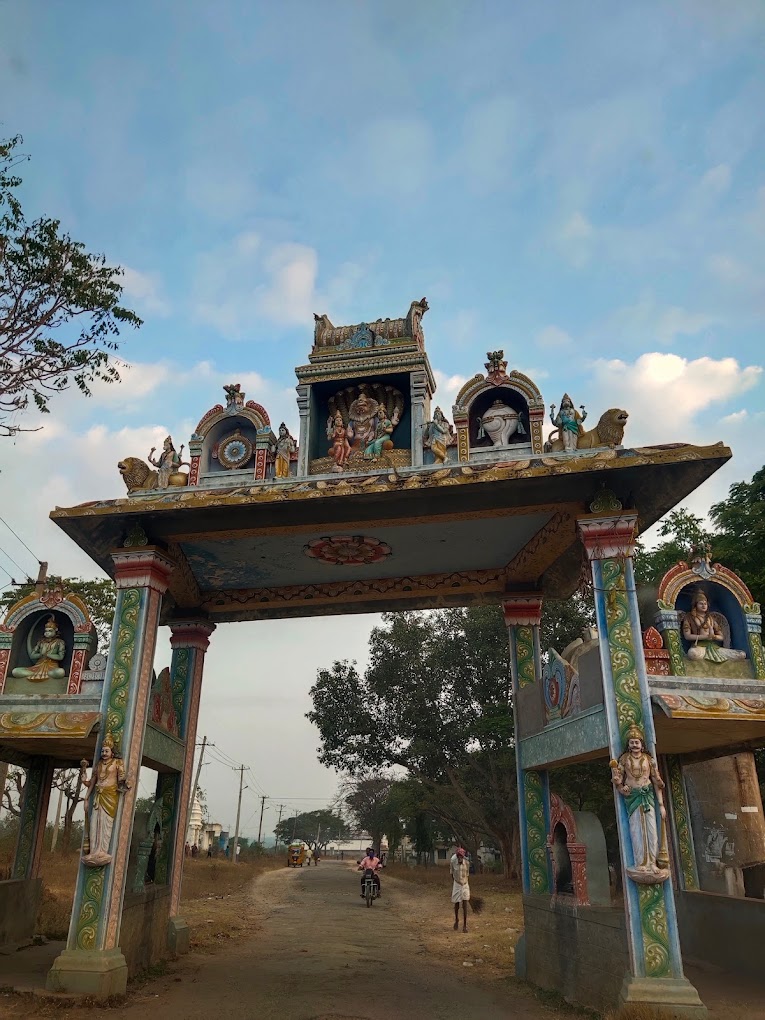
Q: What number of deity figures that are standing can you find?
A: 6